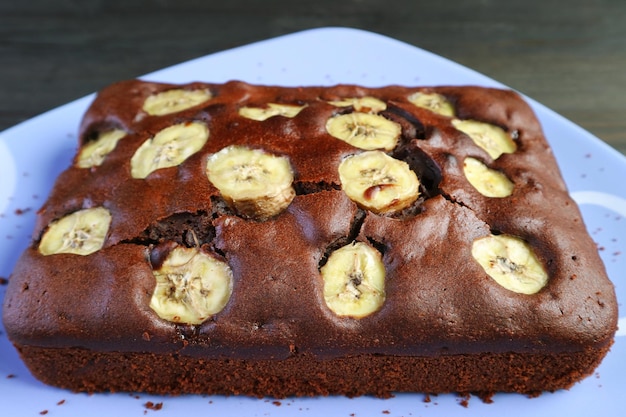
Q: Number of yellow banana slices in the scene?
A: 15